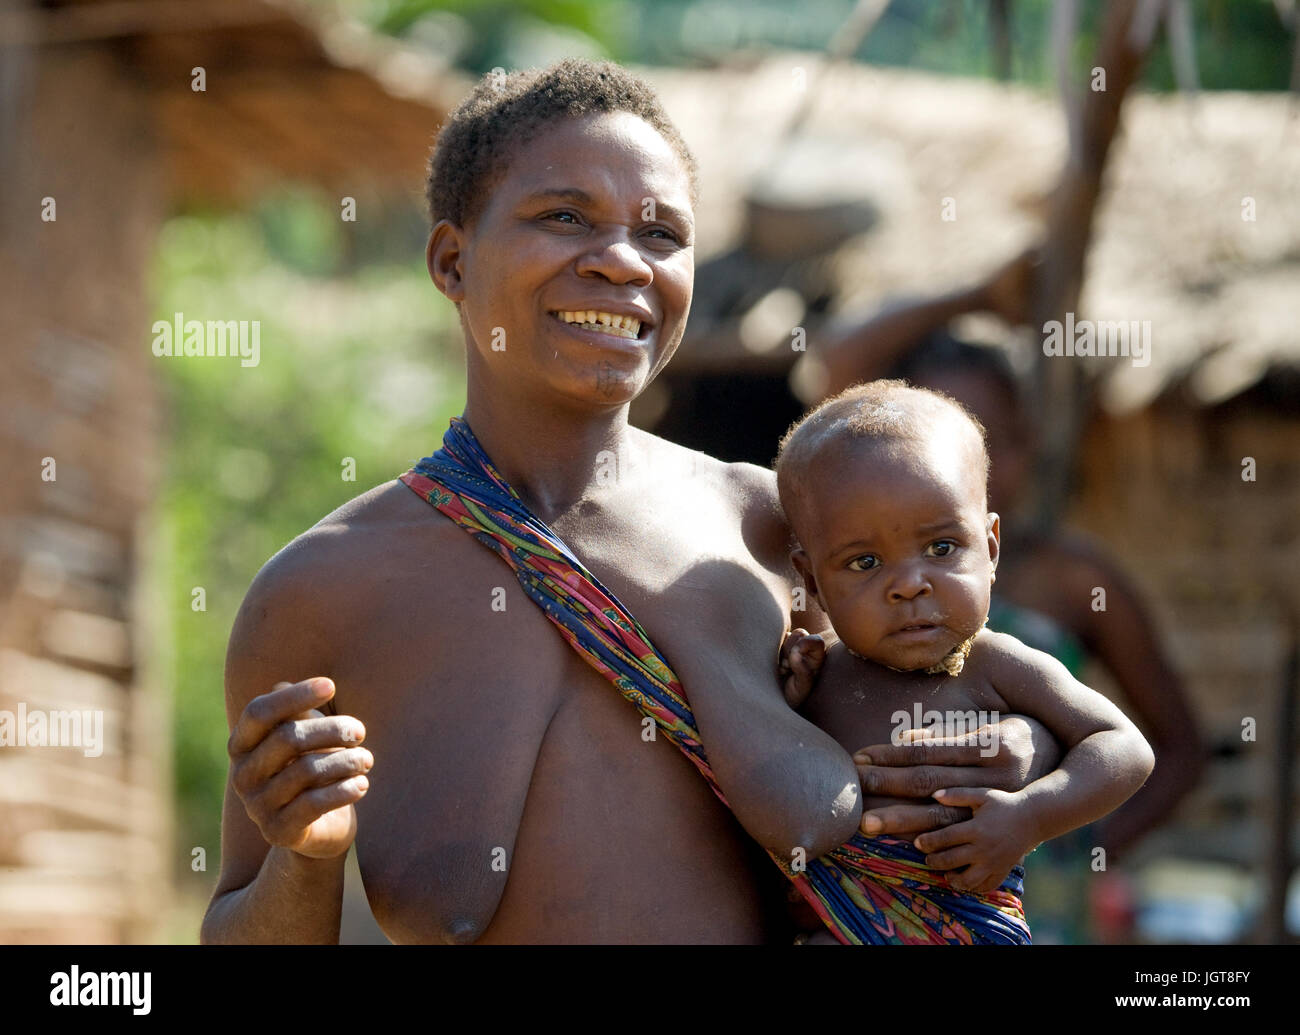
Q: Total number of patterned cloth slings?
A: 1